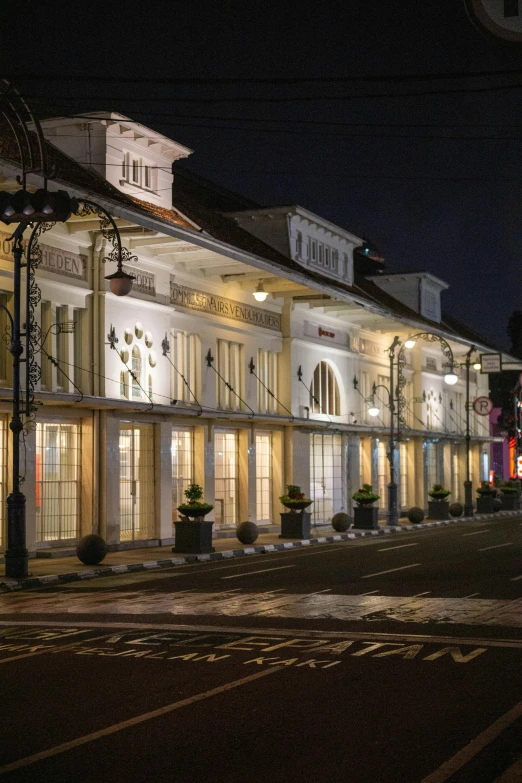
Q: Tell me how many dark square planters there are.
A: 6